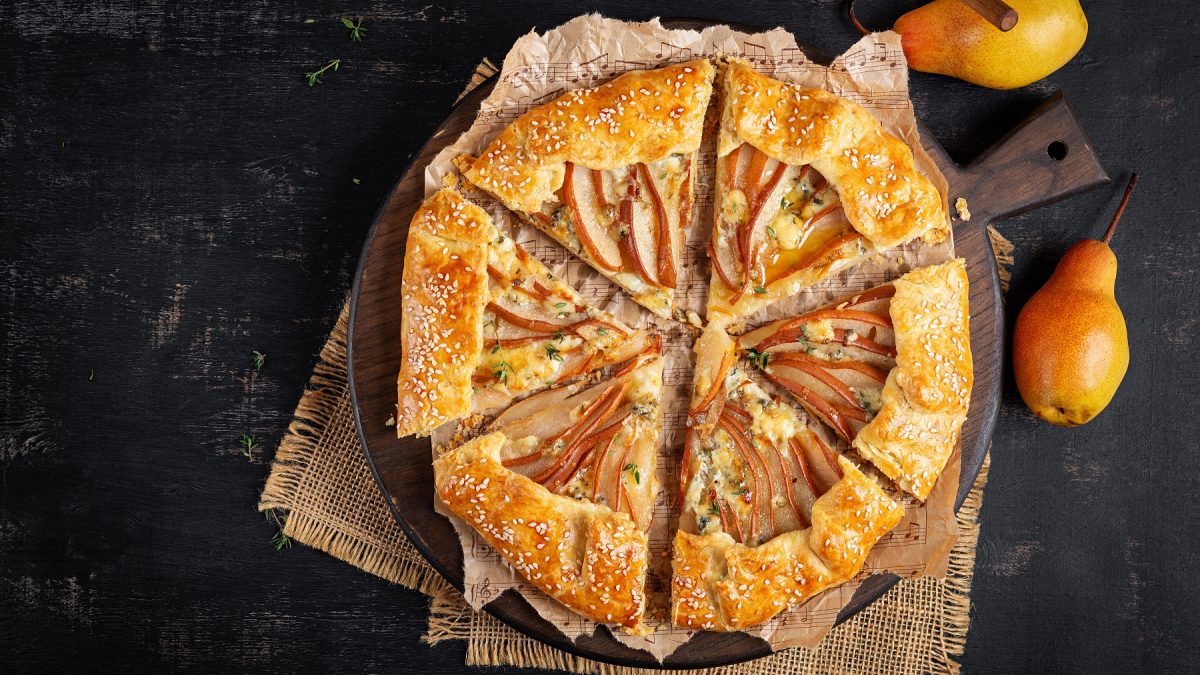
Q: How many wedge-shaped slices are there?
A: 6